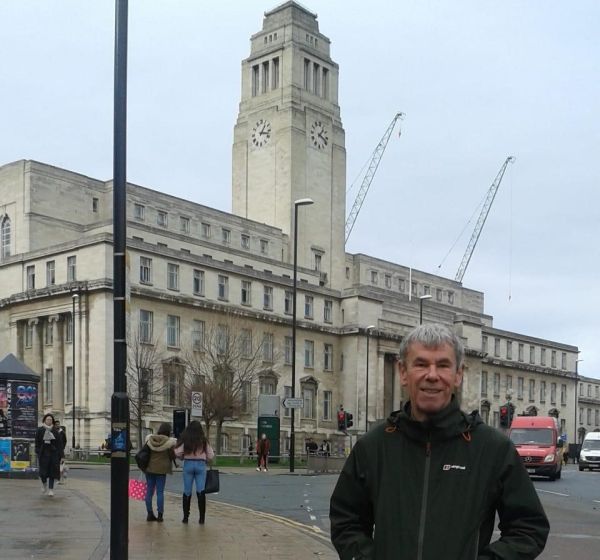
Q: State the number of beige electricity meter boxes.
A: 0